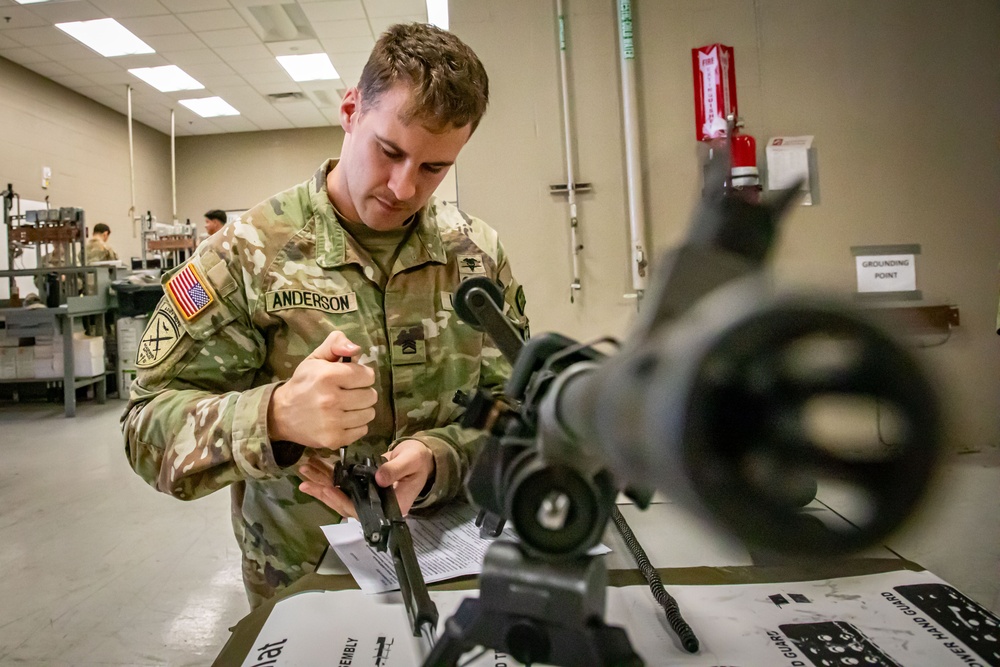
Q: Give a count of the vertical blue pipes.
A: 0